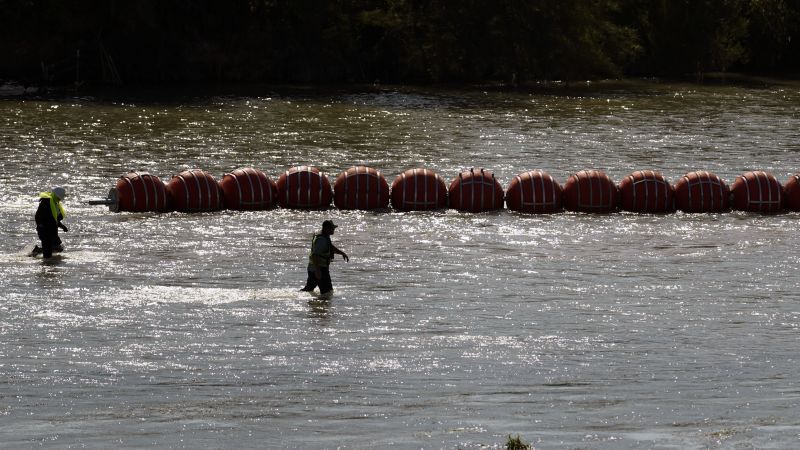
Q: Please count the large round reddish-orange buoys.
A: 13